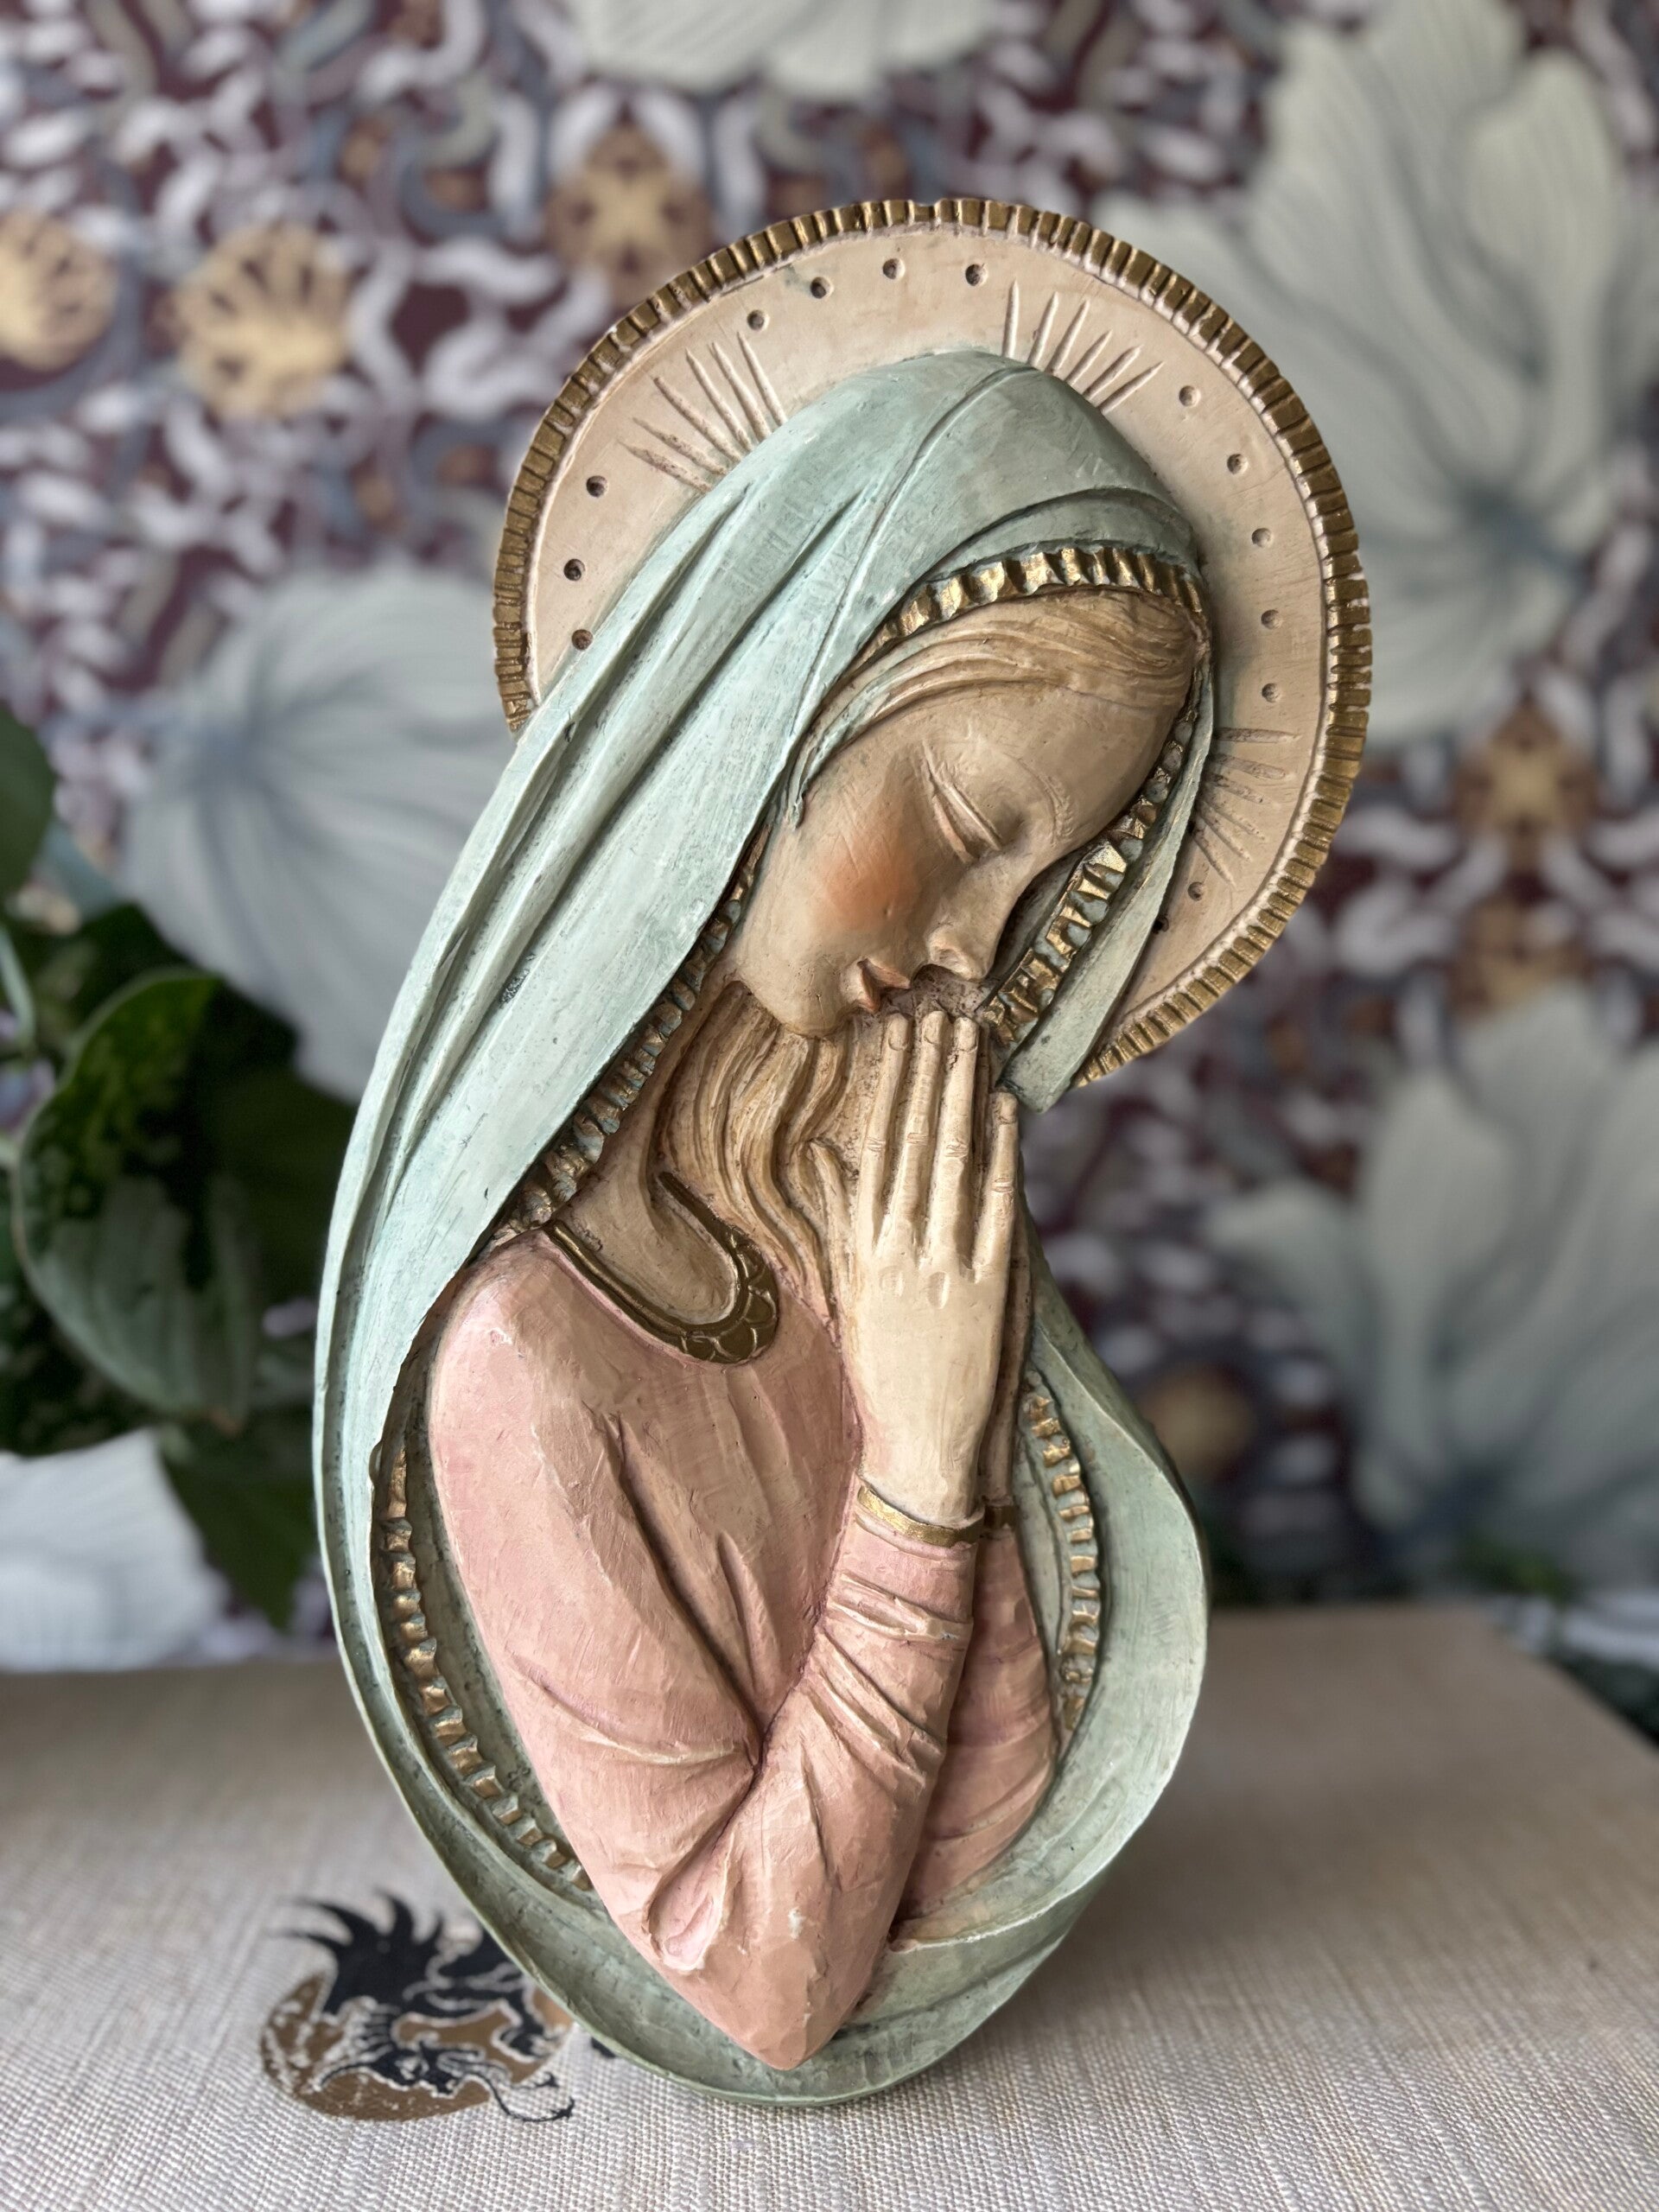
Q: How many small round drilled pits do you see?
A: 14